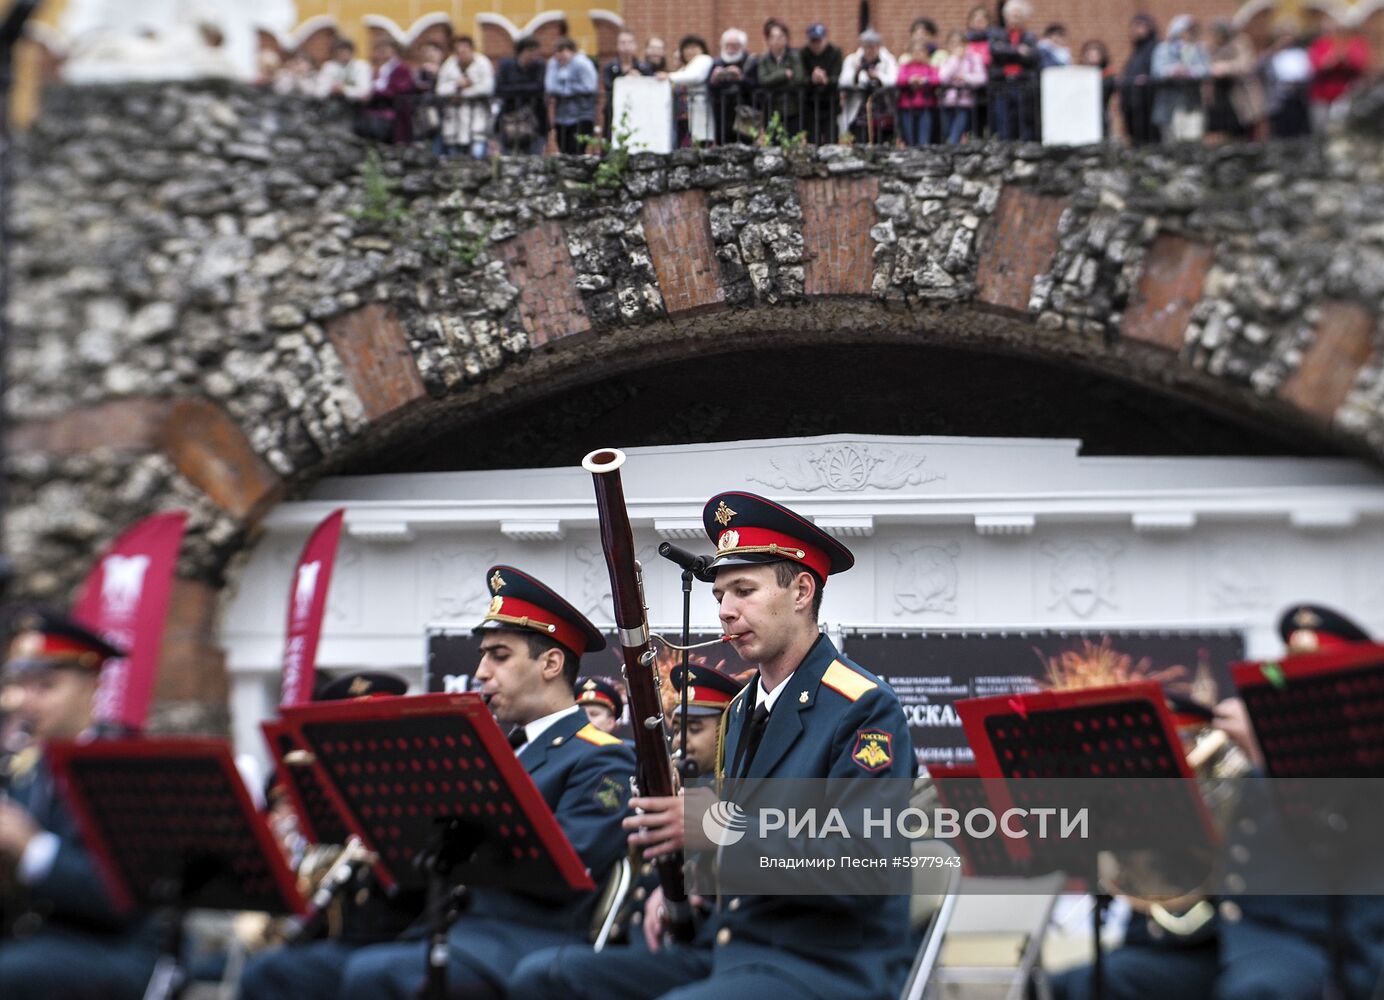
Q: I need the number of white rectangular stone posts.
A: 2